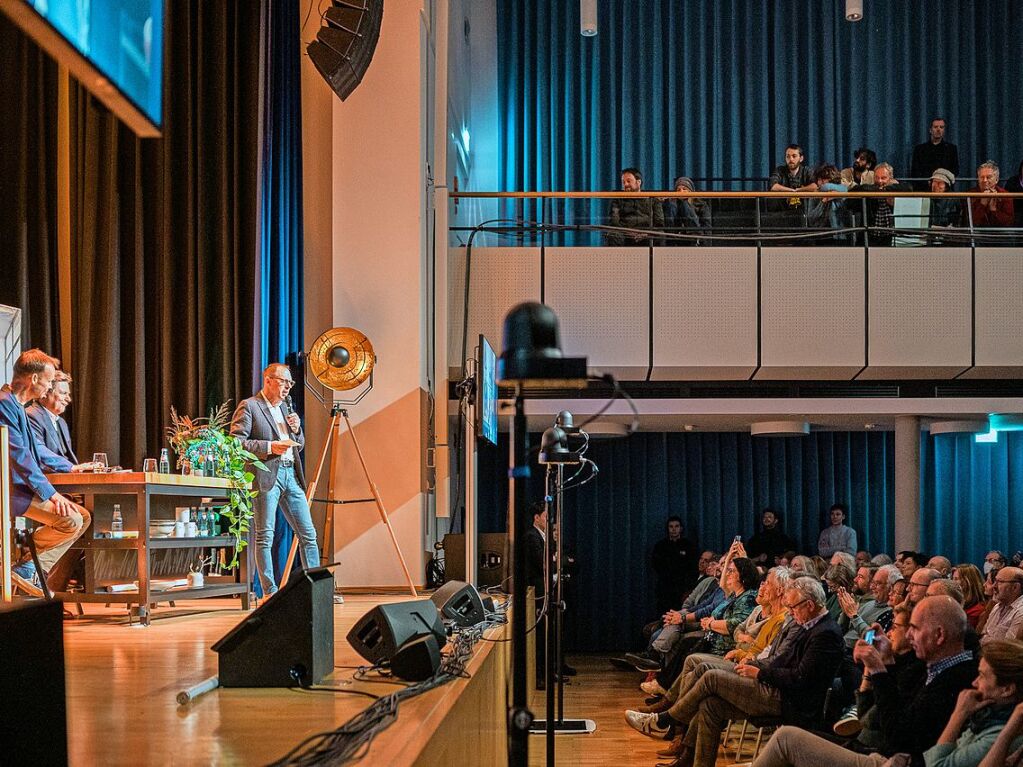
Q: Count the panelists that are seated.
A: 2